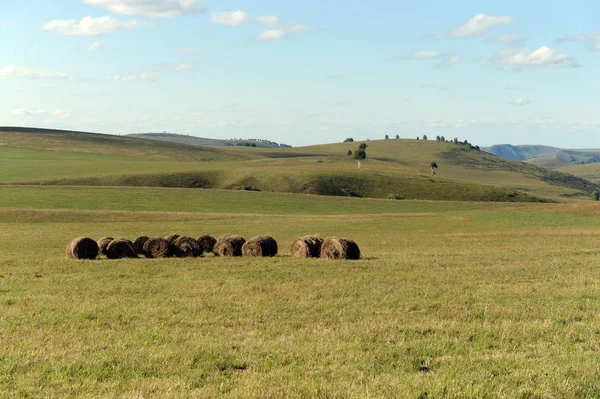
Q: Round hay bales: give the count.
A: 12